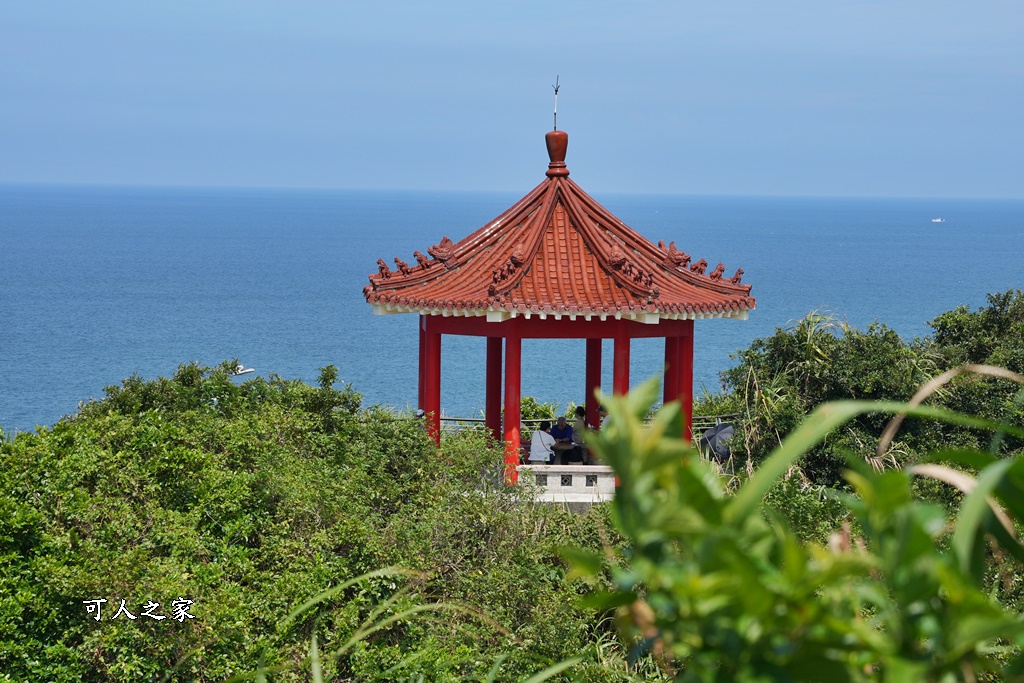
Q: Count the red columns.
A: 8